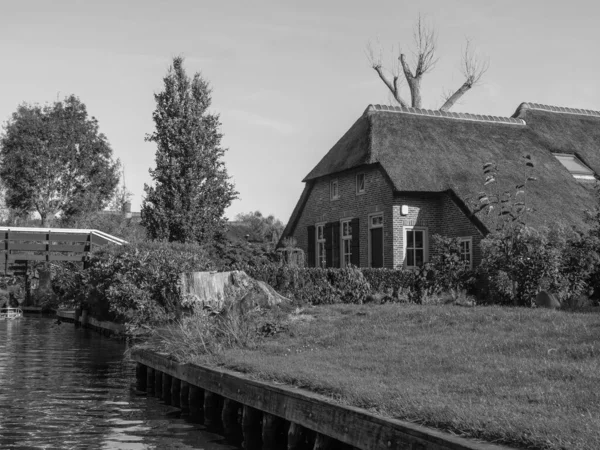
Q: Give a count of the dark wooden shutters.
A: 4